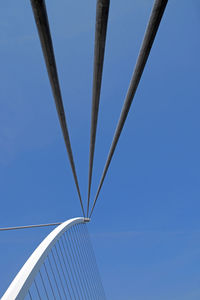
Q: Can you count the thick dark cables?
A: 3